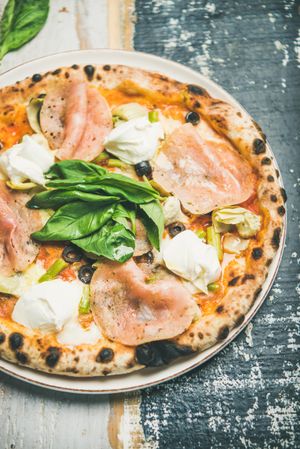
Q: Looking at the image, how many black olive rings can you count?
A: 6